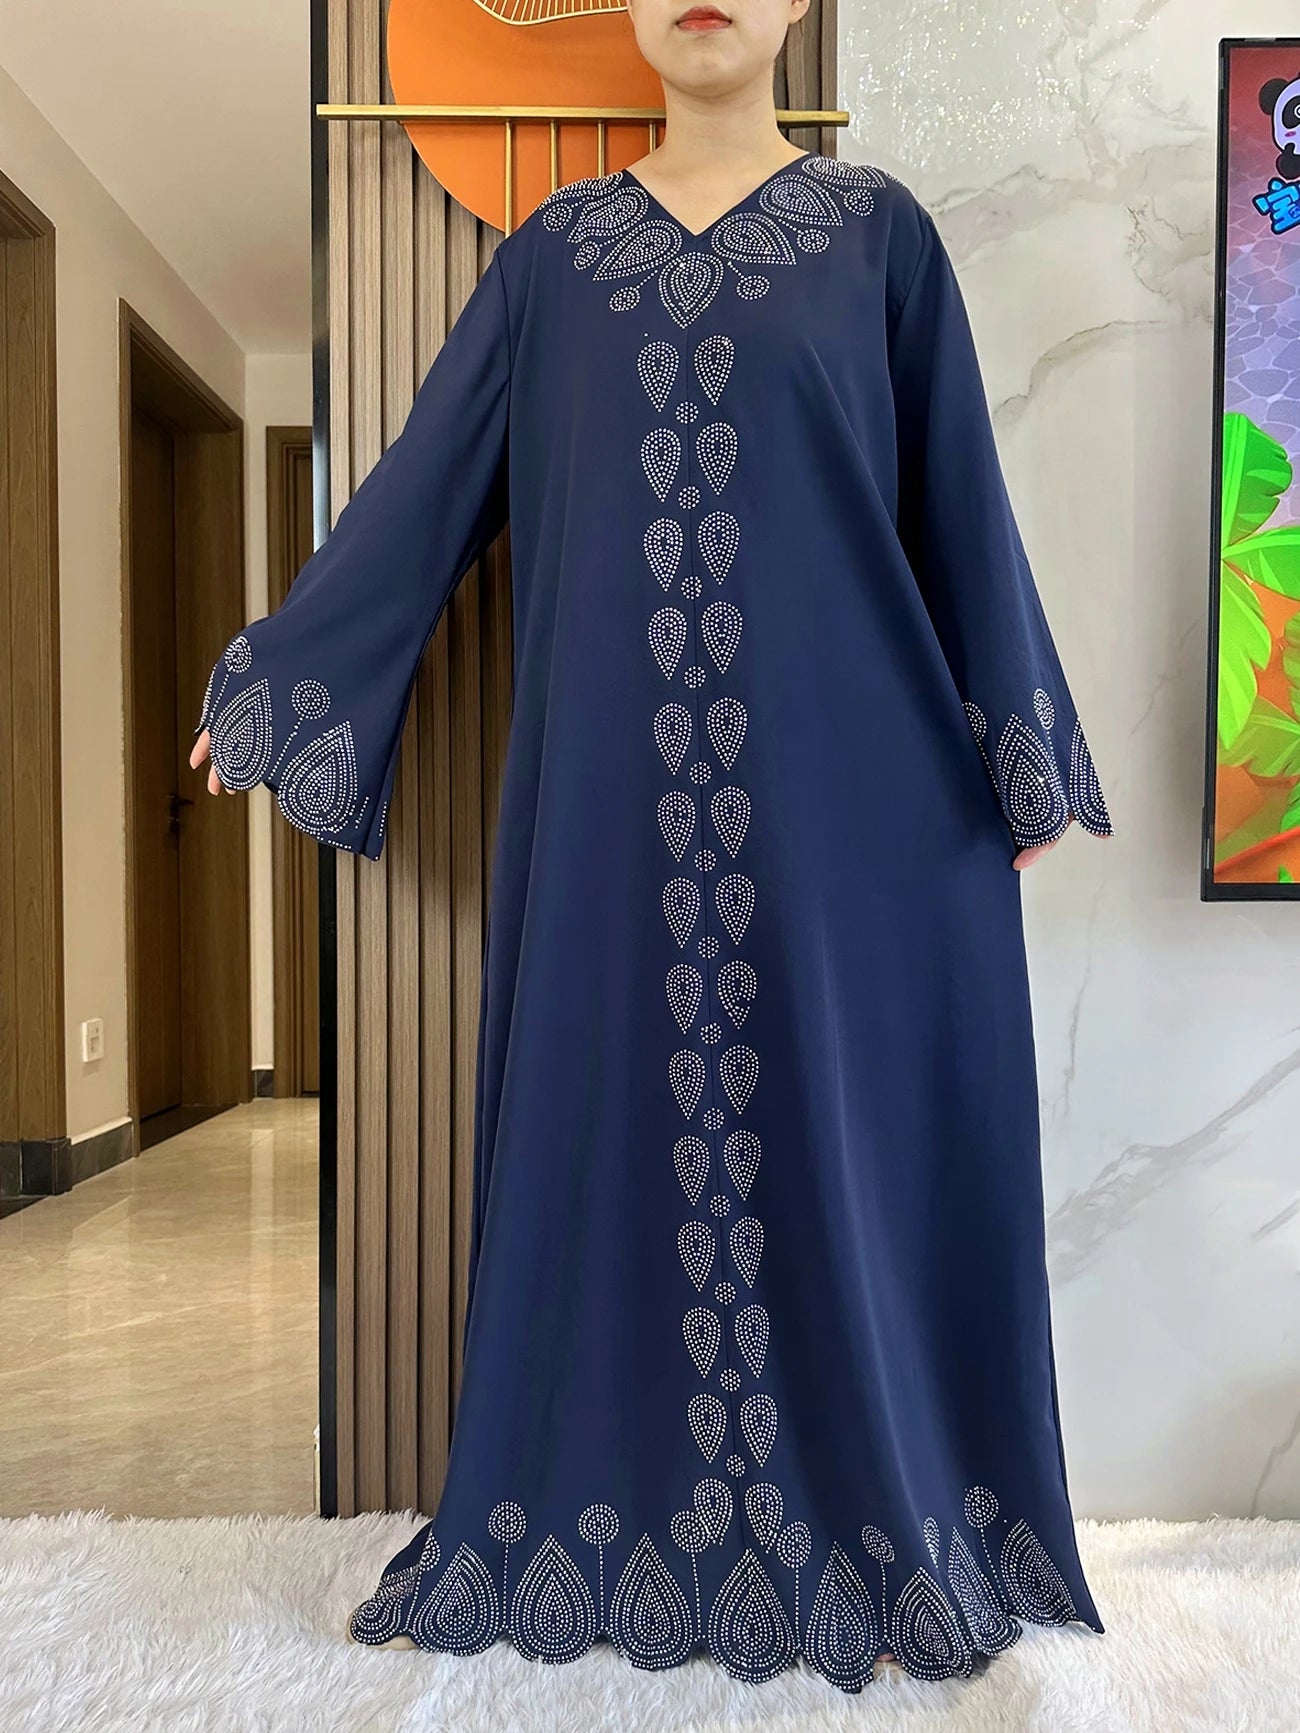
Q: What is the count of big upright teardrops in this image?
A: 13